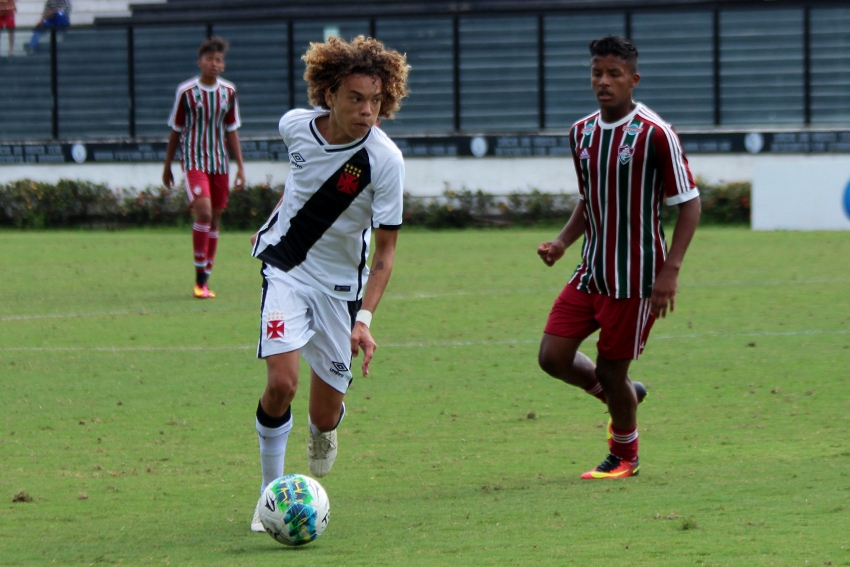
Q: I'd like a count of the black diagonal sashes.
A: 1